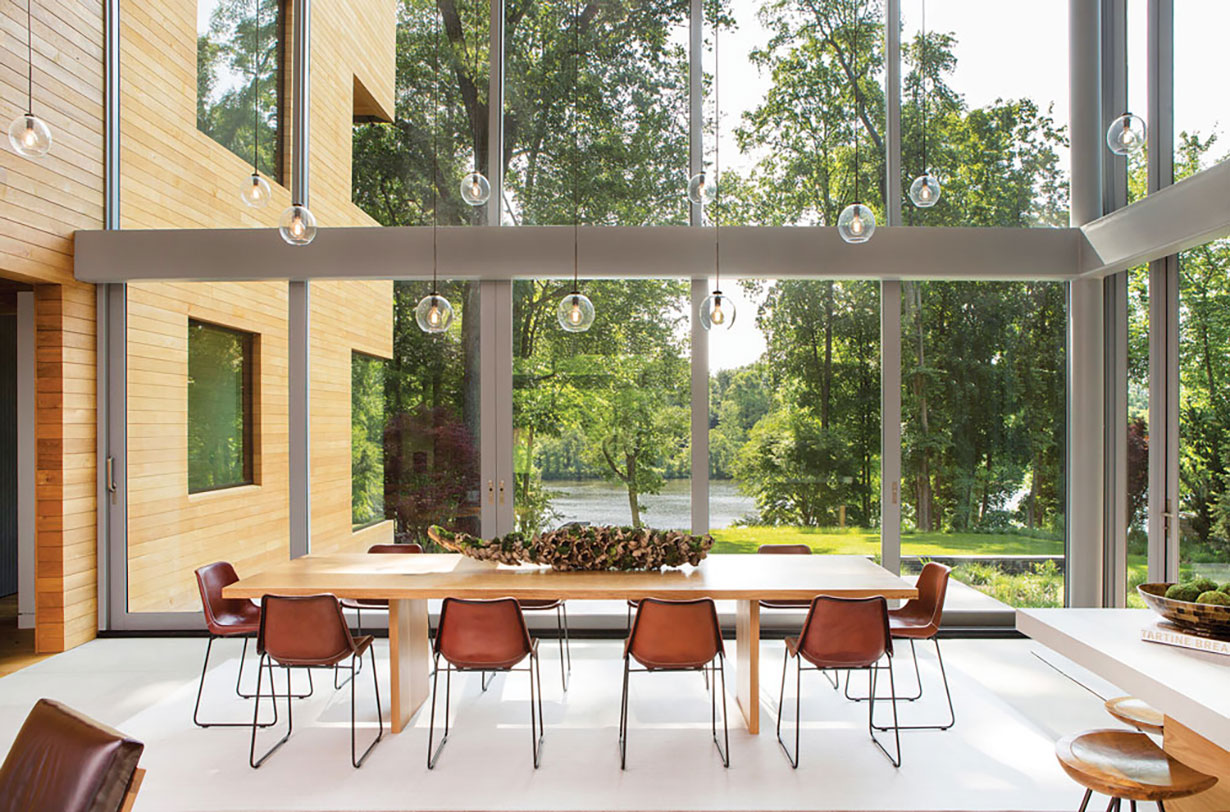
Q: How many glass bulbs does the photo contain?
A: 11